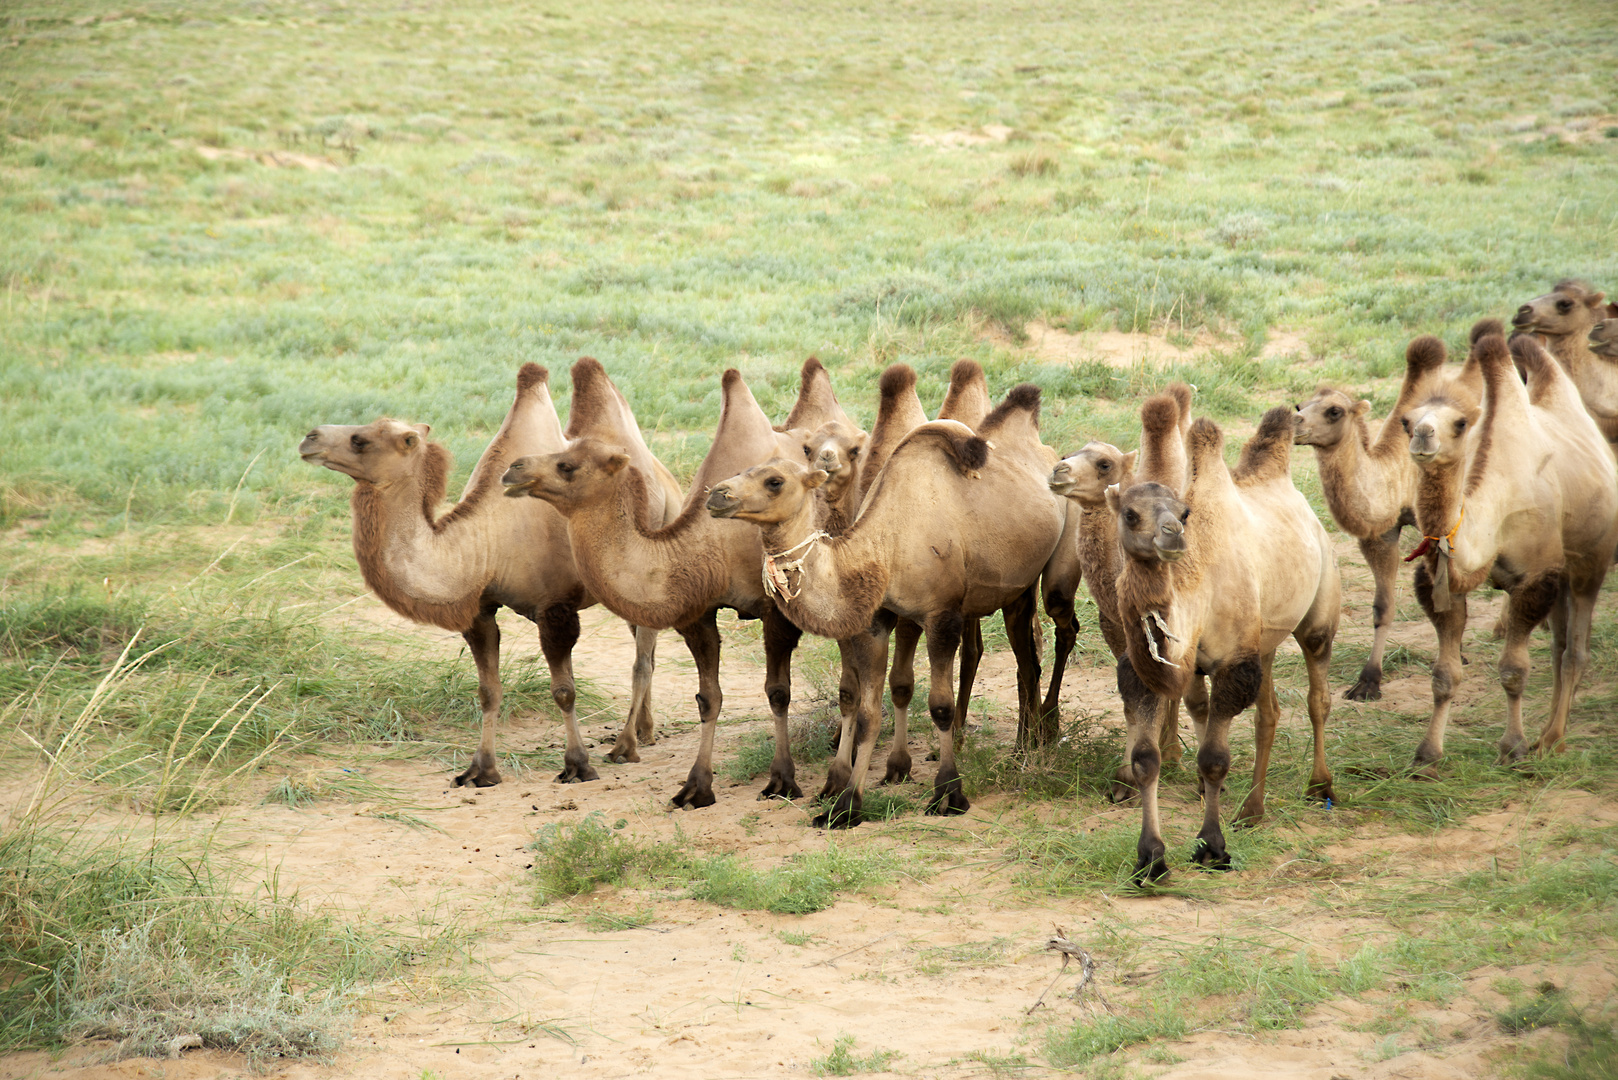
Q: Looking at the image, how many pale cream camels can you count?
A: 2